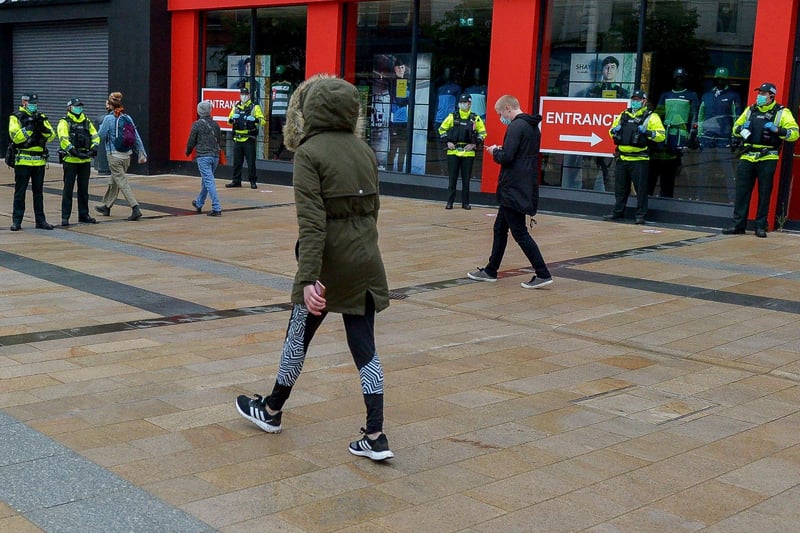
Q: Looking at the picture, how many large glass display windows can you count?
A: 3